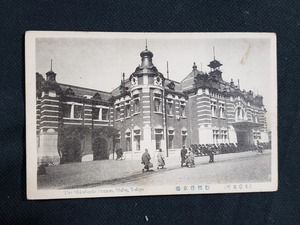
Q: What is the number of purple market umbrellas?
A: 0